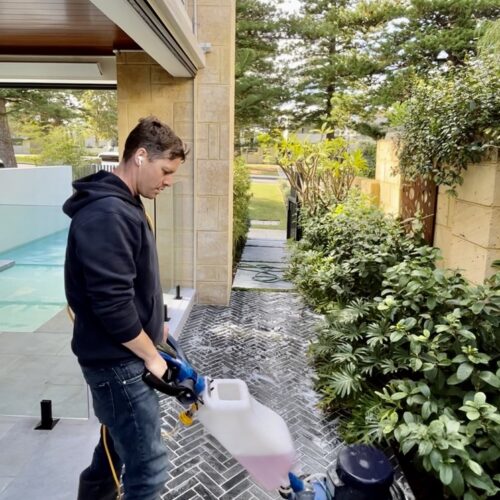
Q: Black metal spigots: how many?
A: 3